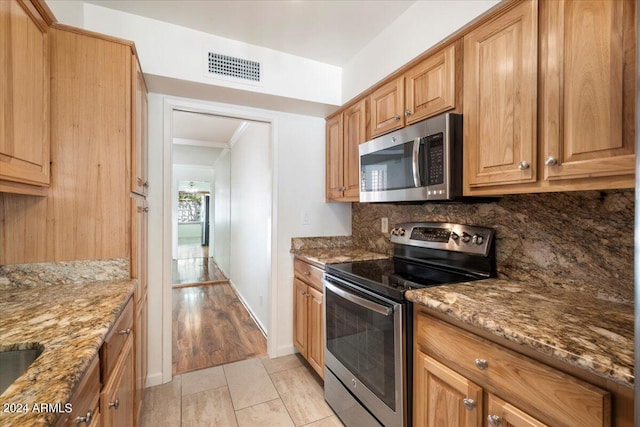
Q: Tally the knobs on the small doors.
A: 2